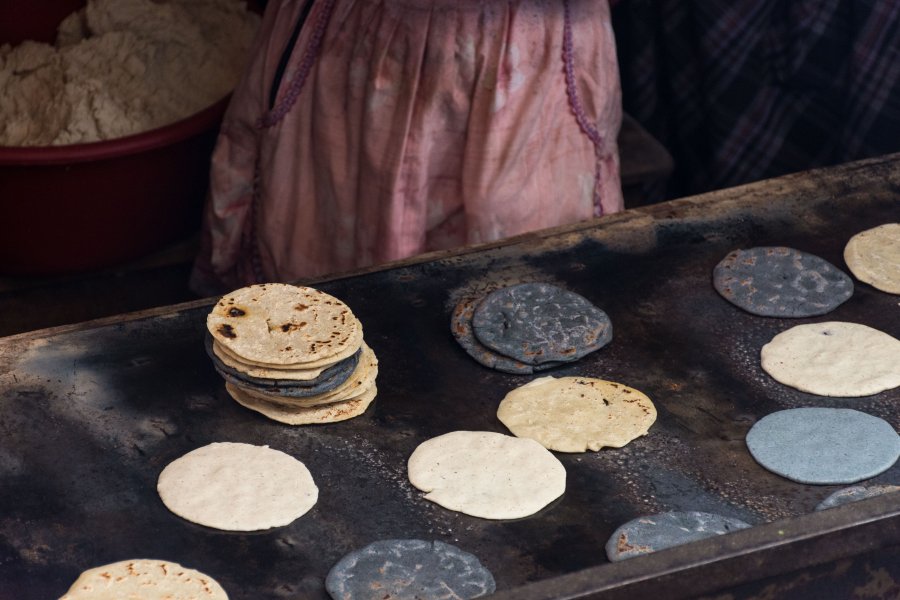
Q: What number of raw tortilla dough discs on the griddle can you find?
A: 4